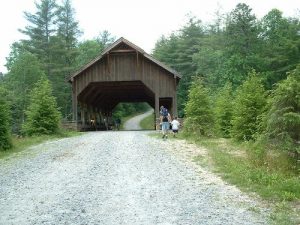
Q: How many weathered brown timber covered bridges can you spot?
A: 1